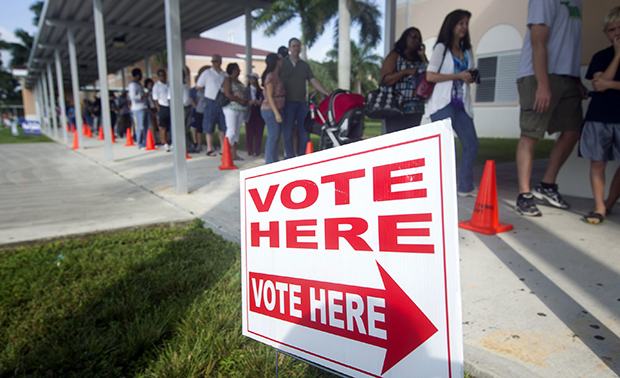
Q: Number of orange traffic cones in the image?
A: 13